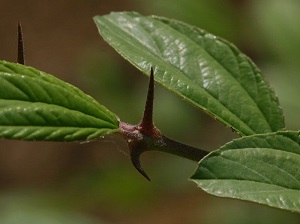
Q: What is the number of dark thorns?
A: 3